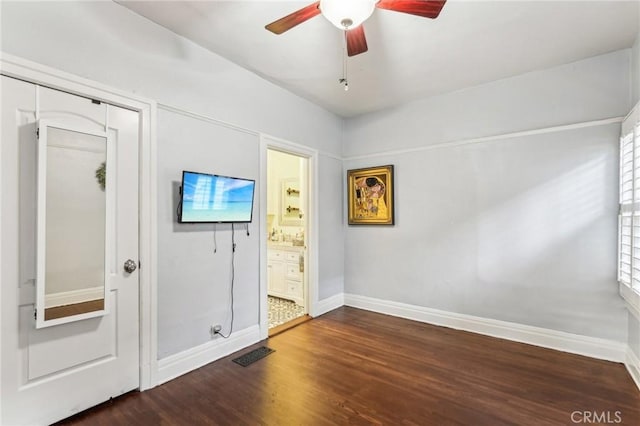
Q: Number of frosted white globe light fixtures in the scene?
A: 1